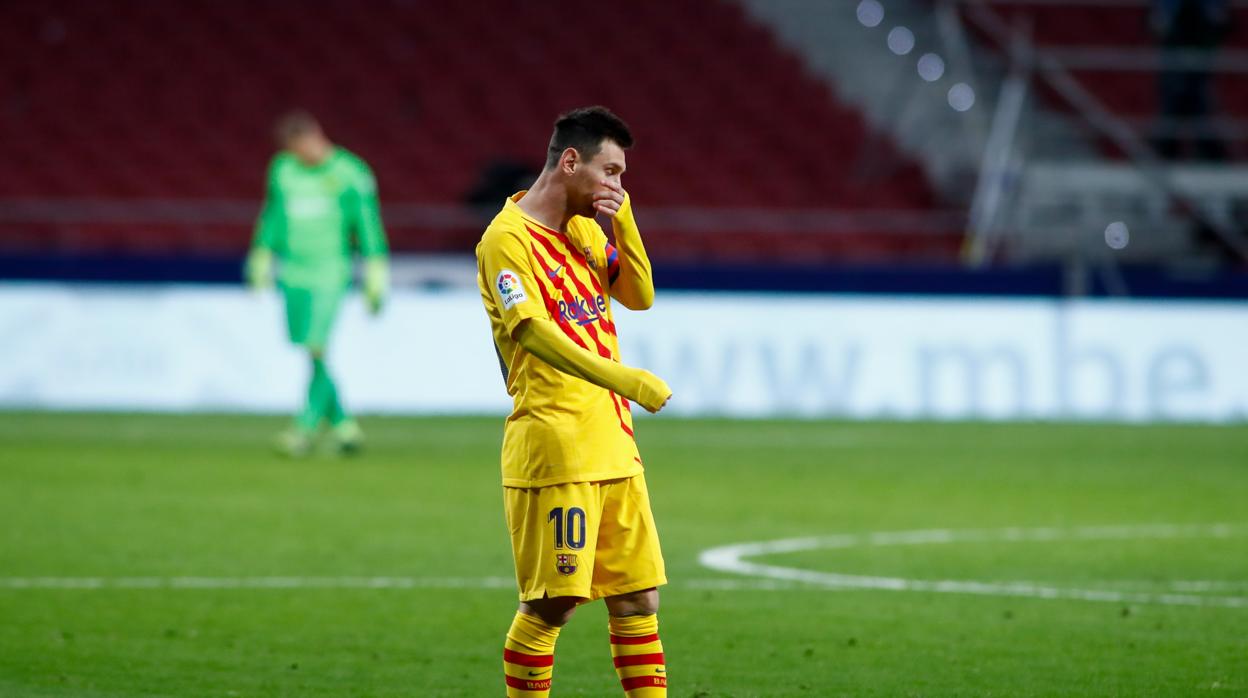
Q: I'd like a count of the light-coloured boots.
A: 2